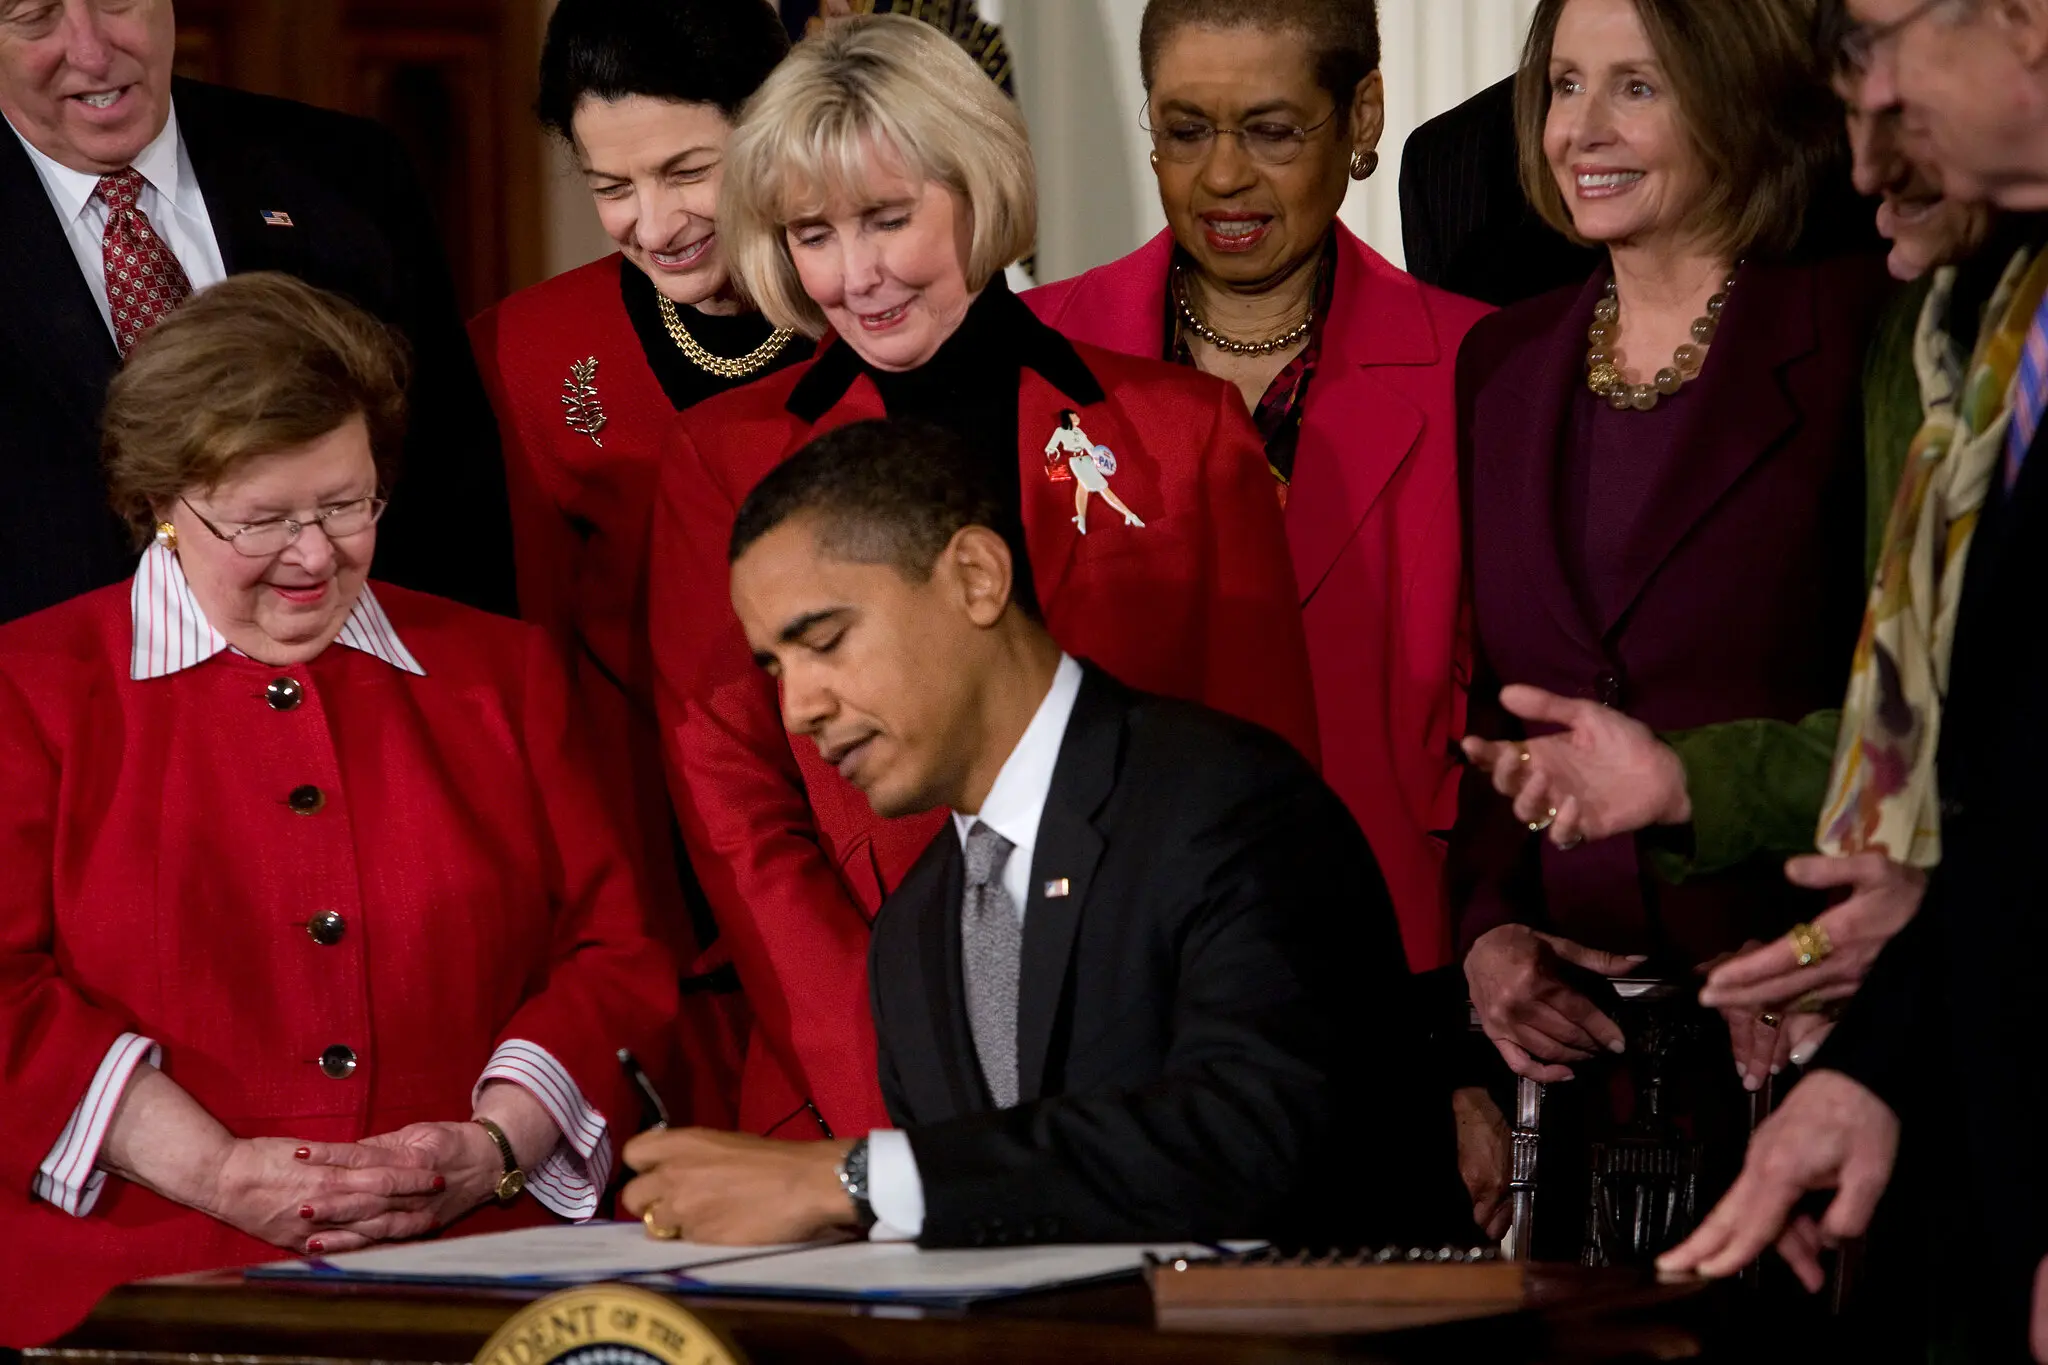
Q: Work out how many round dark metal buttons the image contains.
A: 4